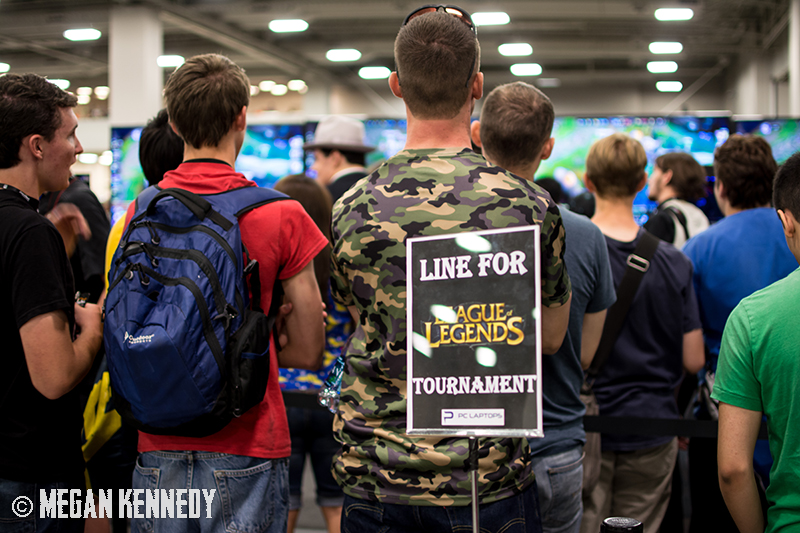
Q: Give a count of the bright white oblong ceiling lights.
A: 14